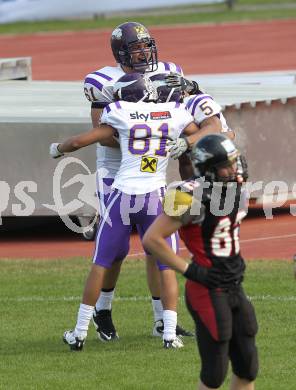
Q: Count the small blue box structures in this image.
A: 0